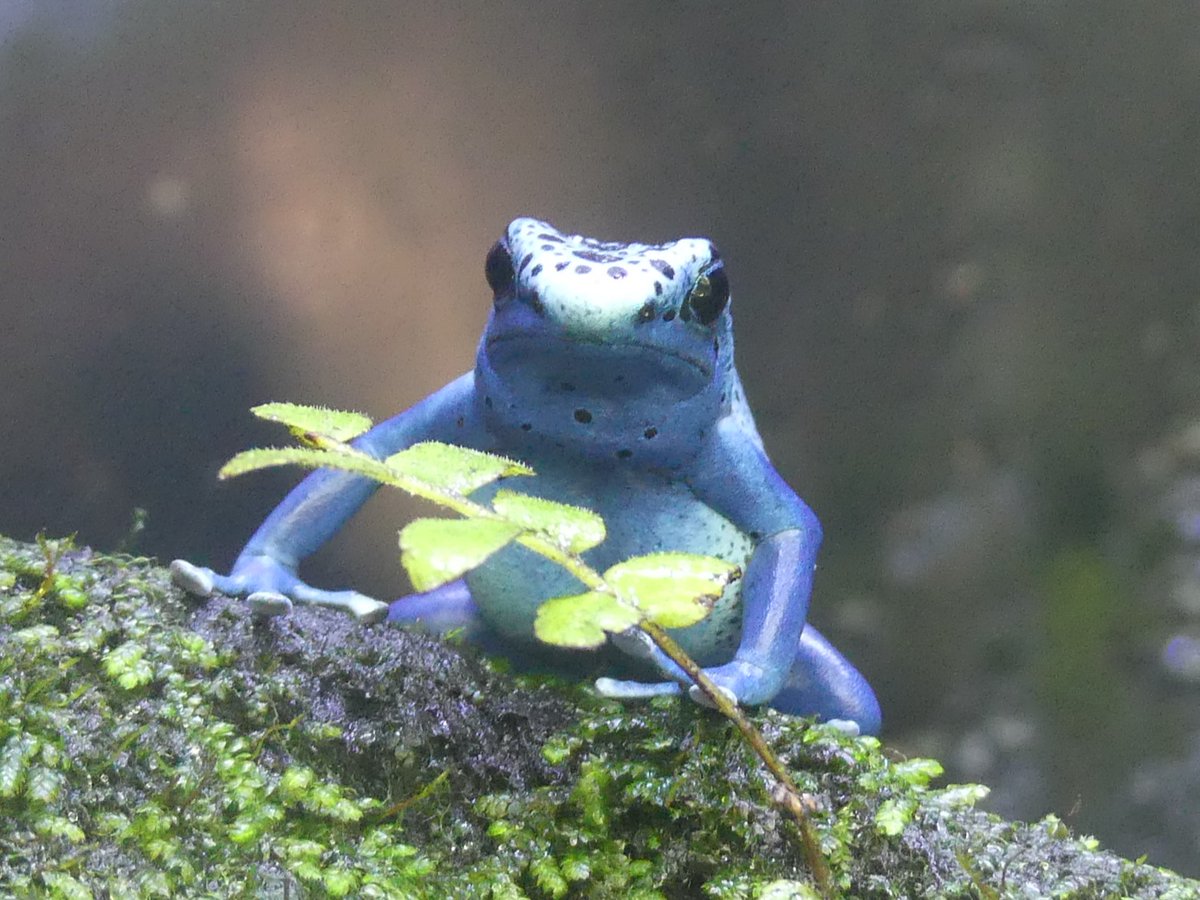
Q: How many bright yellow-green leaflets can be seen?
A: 7